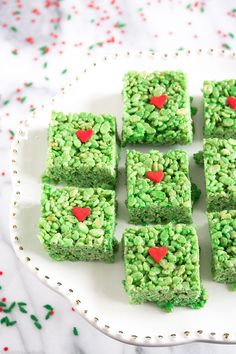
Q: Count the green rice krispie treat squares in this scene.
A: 8